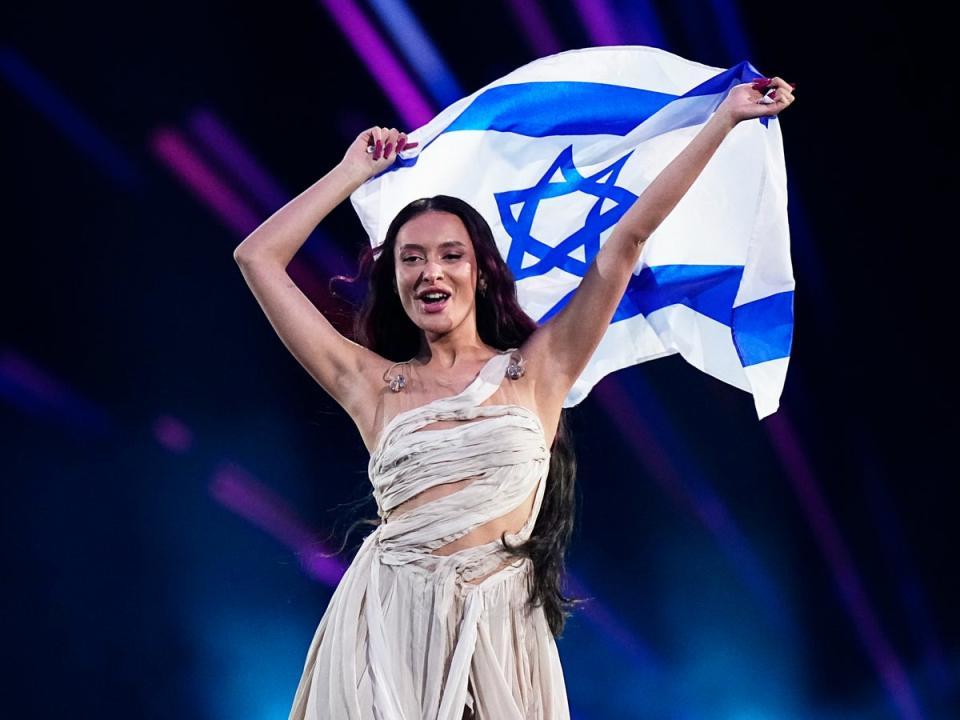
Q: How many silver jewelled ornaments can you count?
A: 2